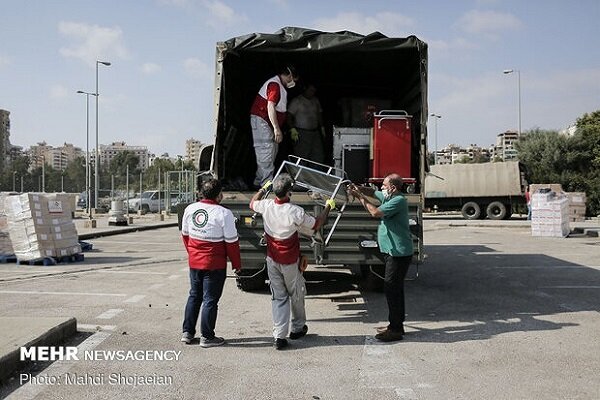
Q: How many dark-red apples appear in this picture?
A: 0